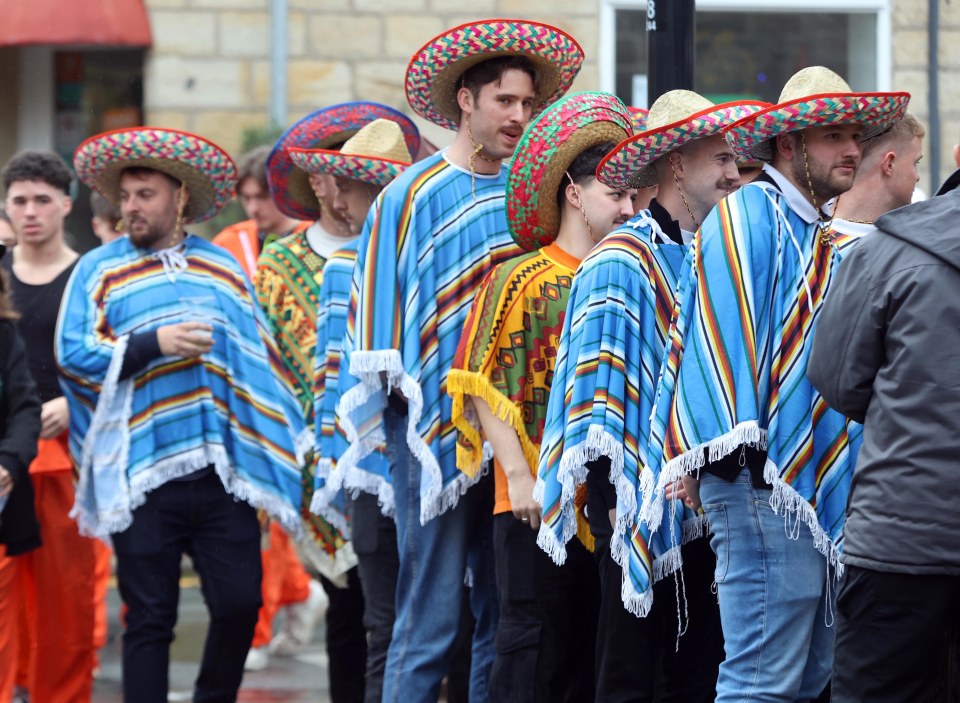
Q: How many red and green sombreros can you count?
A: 1